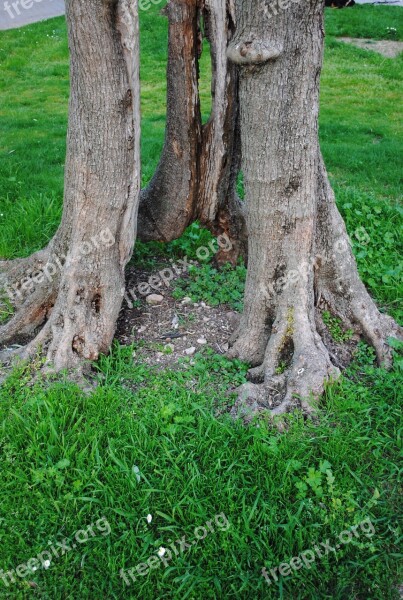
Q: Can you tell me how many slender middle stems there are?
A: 2